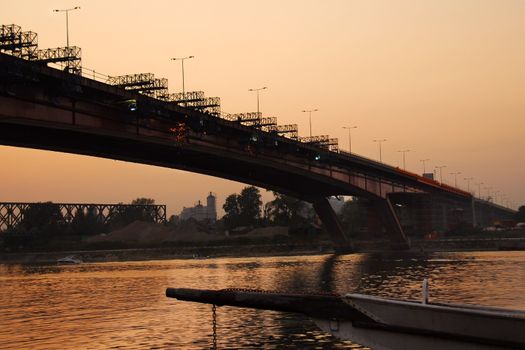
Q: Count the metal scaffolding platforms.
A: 12